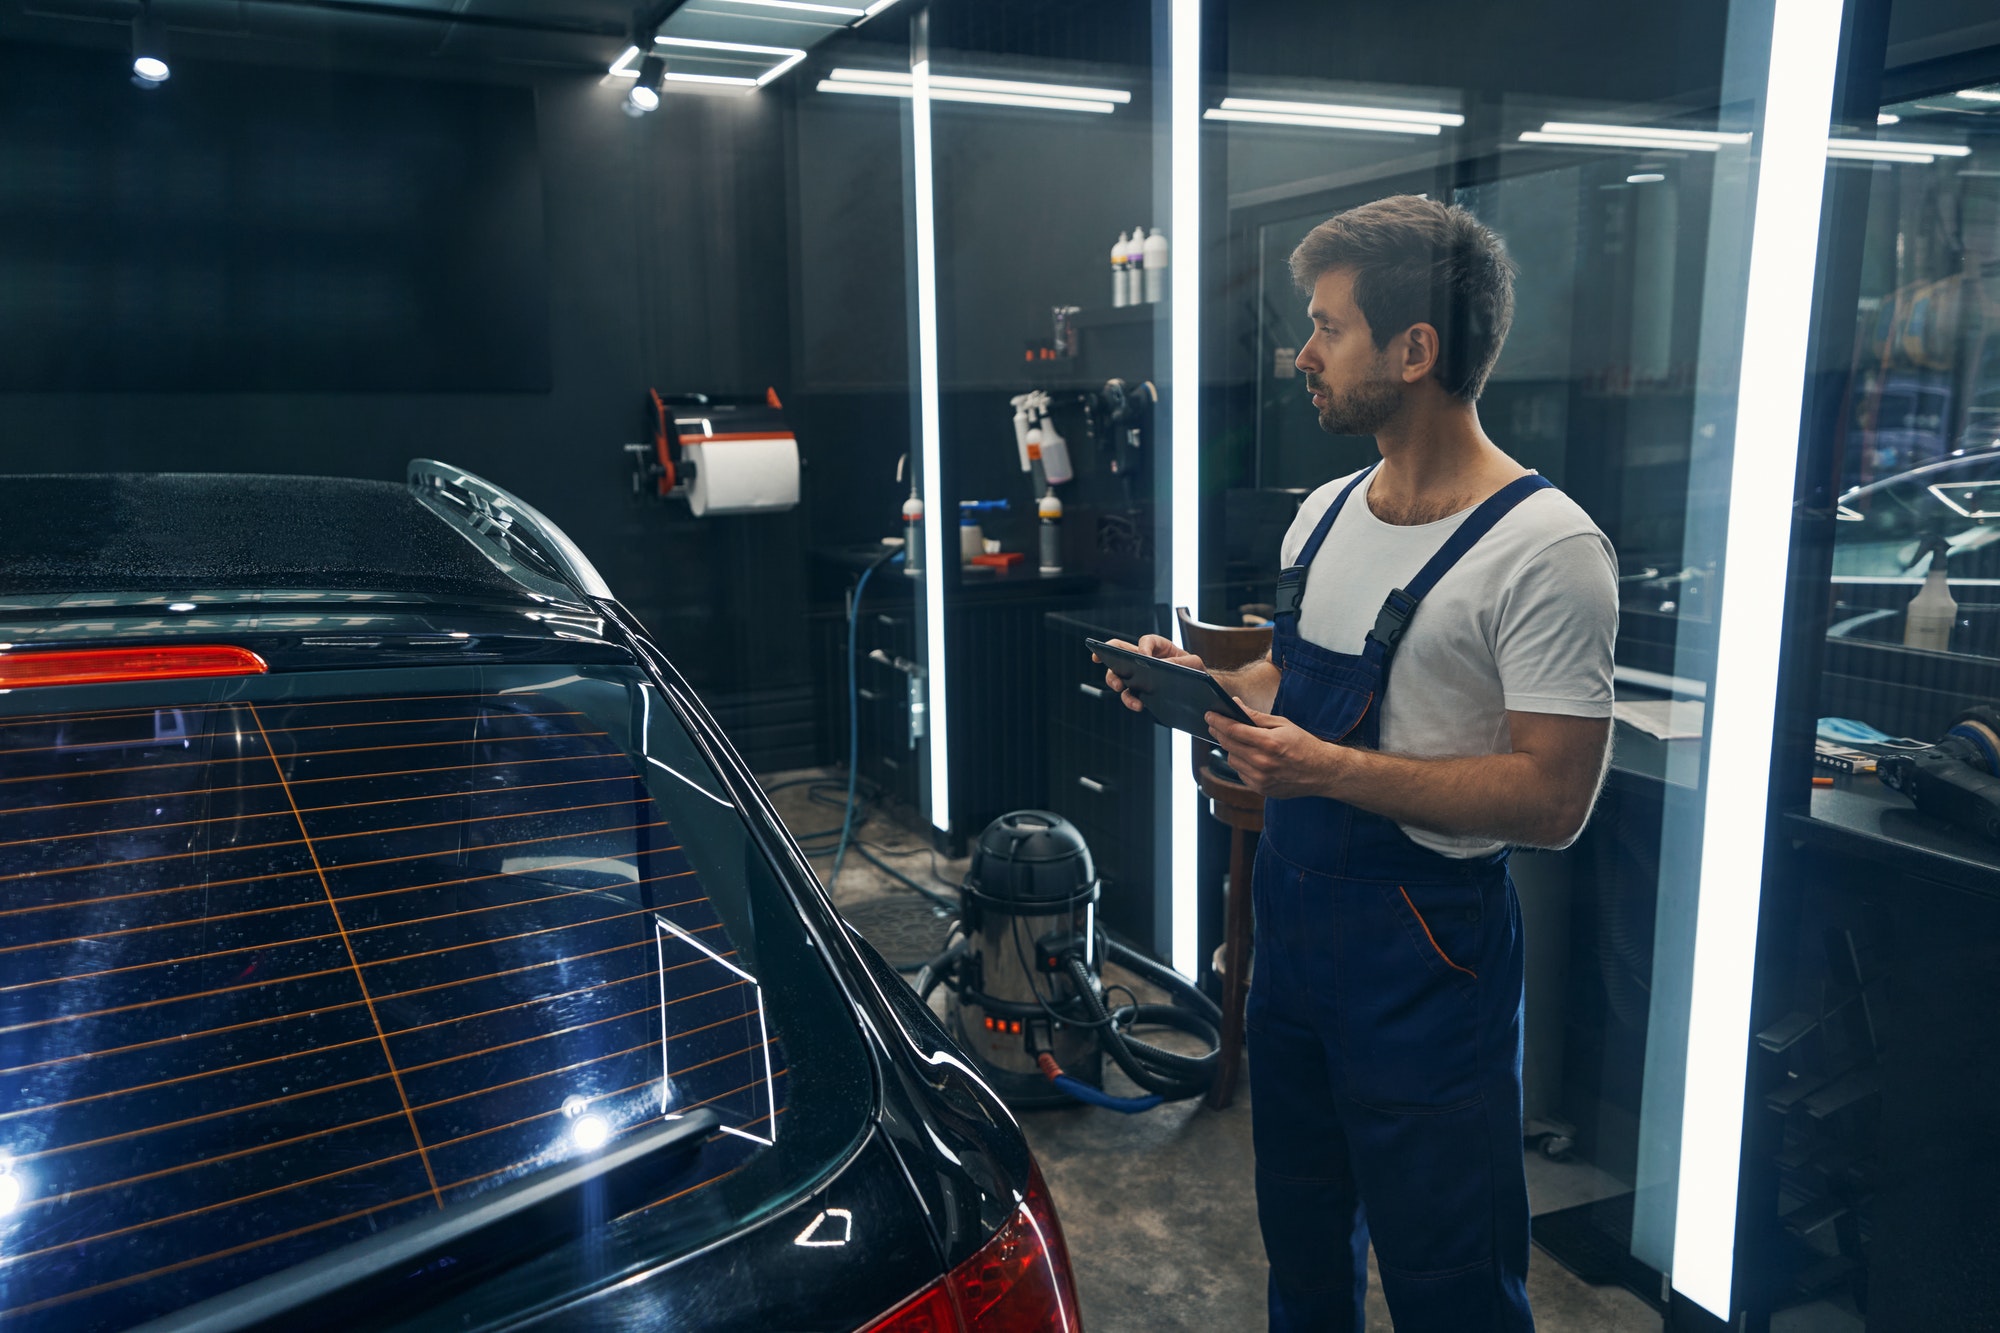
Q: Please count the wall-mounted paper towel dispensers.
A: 1